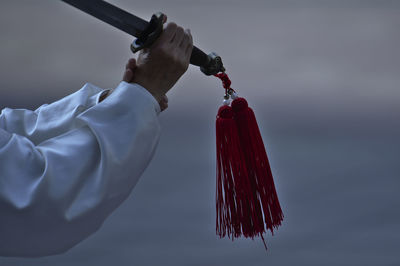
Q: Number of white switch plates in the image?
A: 0